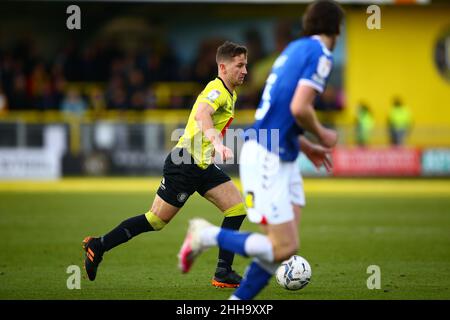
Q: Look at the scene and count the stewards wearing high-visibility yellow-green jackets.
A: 2